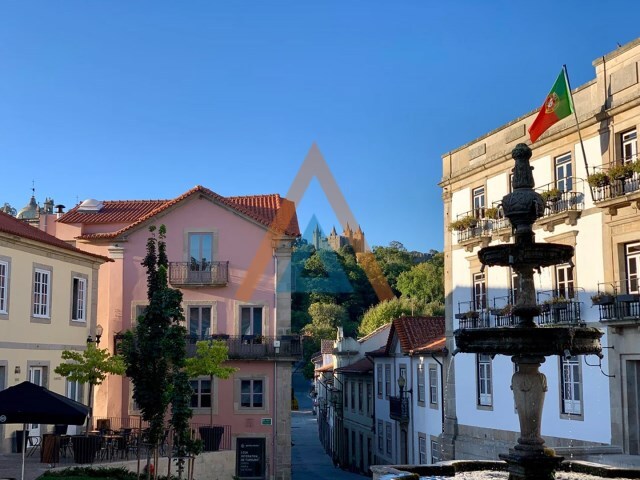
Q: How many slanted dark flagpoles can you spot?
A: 1